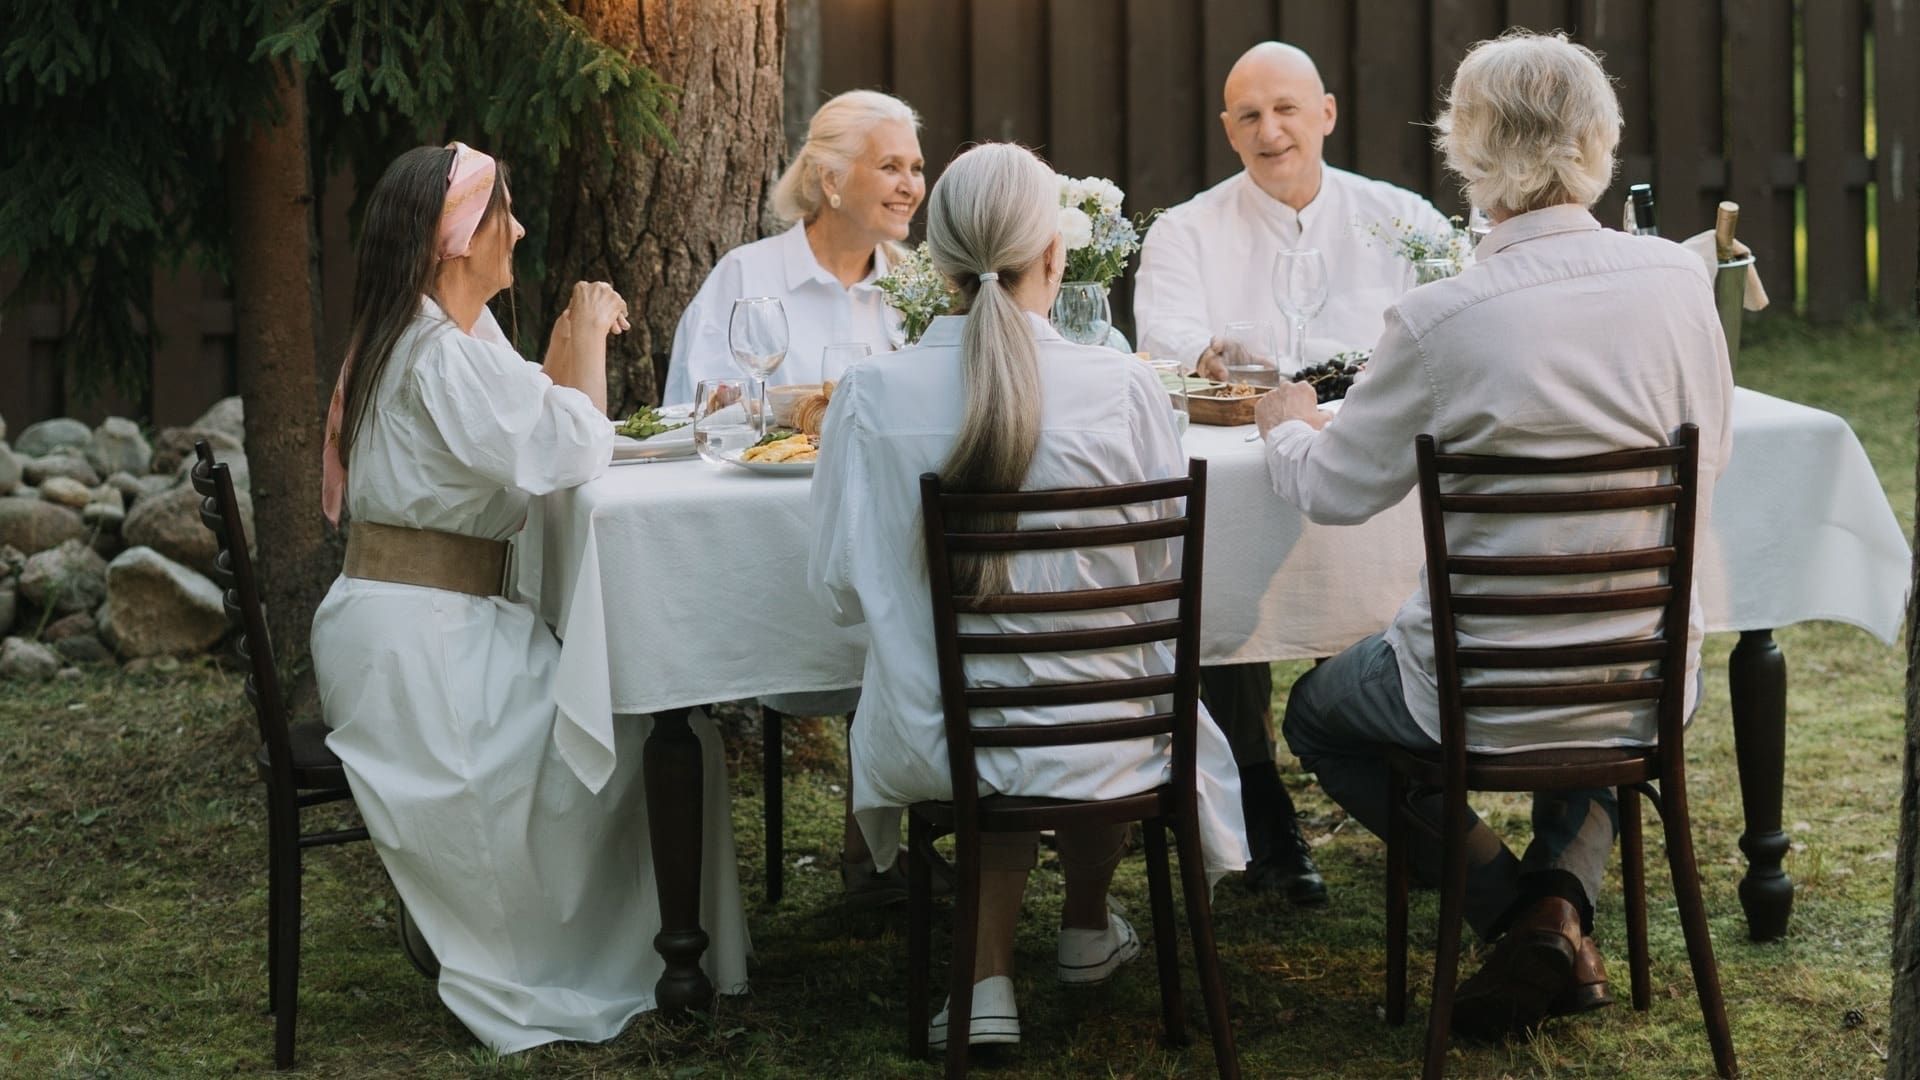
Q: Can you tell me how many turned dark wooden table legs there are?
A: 2